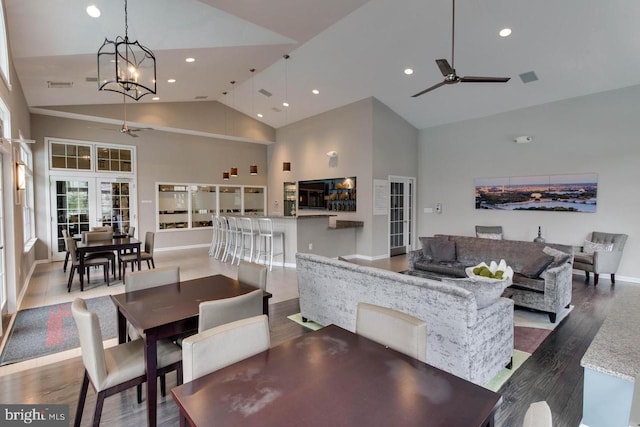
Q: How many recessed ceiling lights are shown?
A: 9